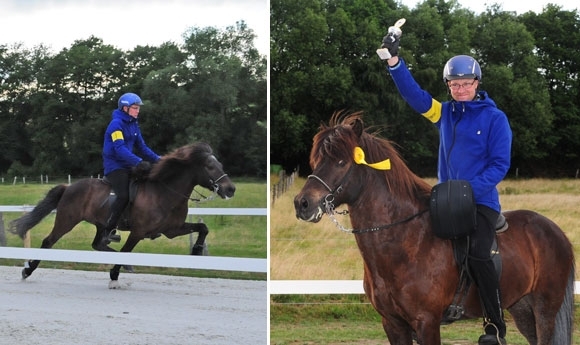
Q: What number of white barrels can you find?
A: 0